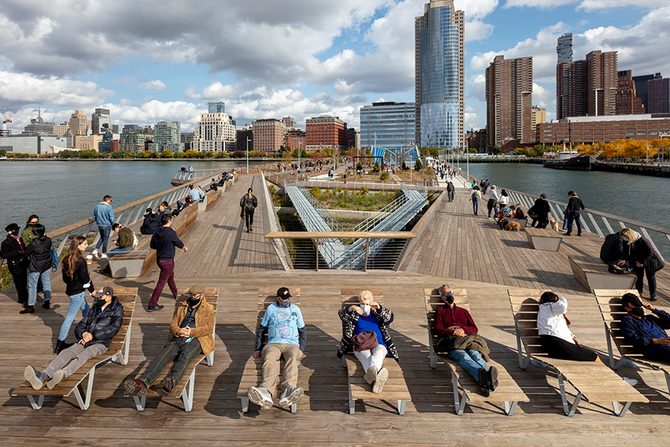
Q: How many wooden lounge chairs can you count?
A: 7